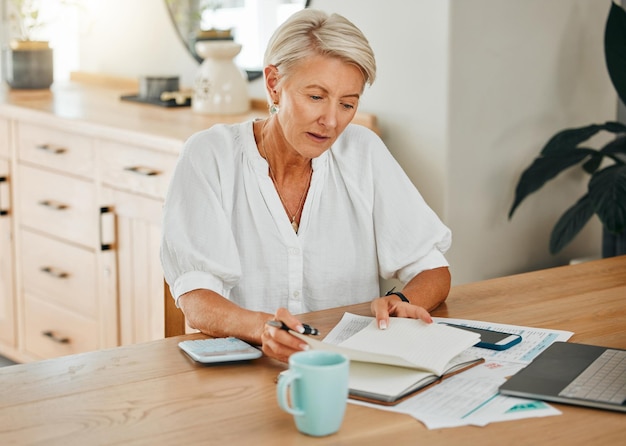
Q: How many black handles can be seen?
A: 7